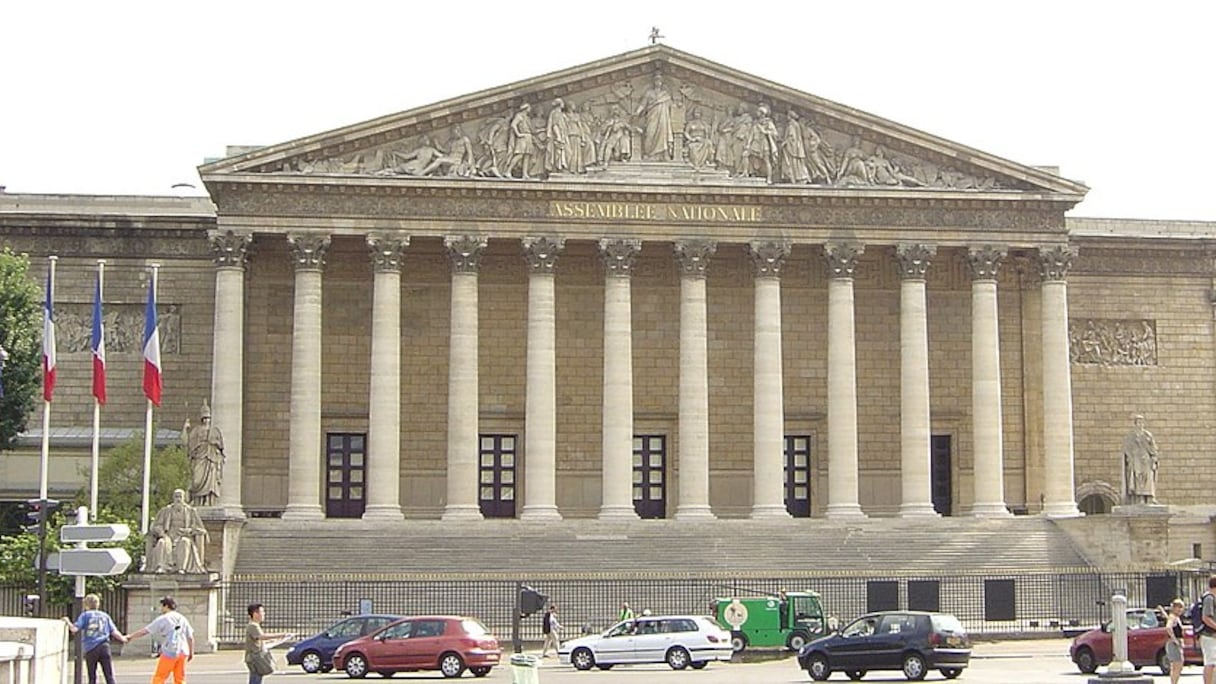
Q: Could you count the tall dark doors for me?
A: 5